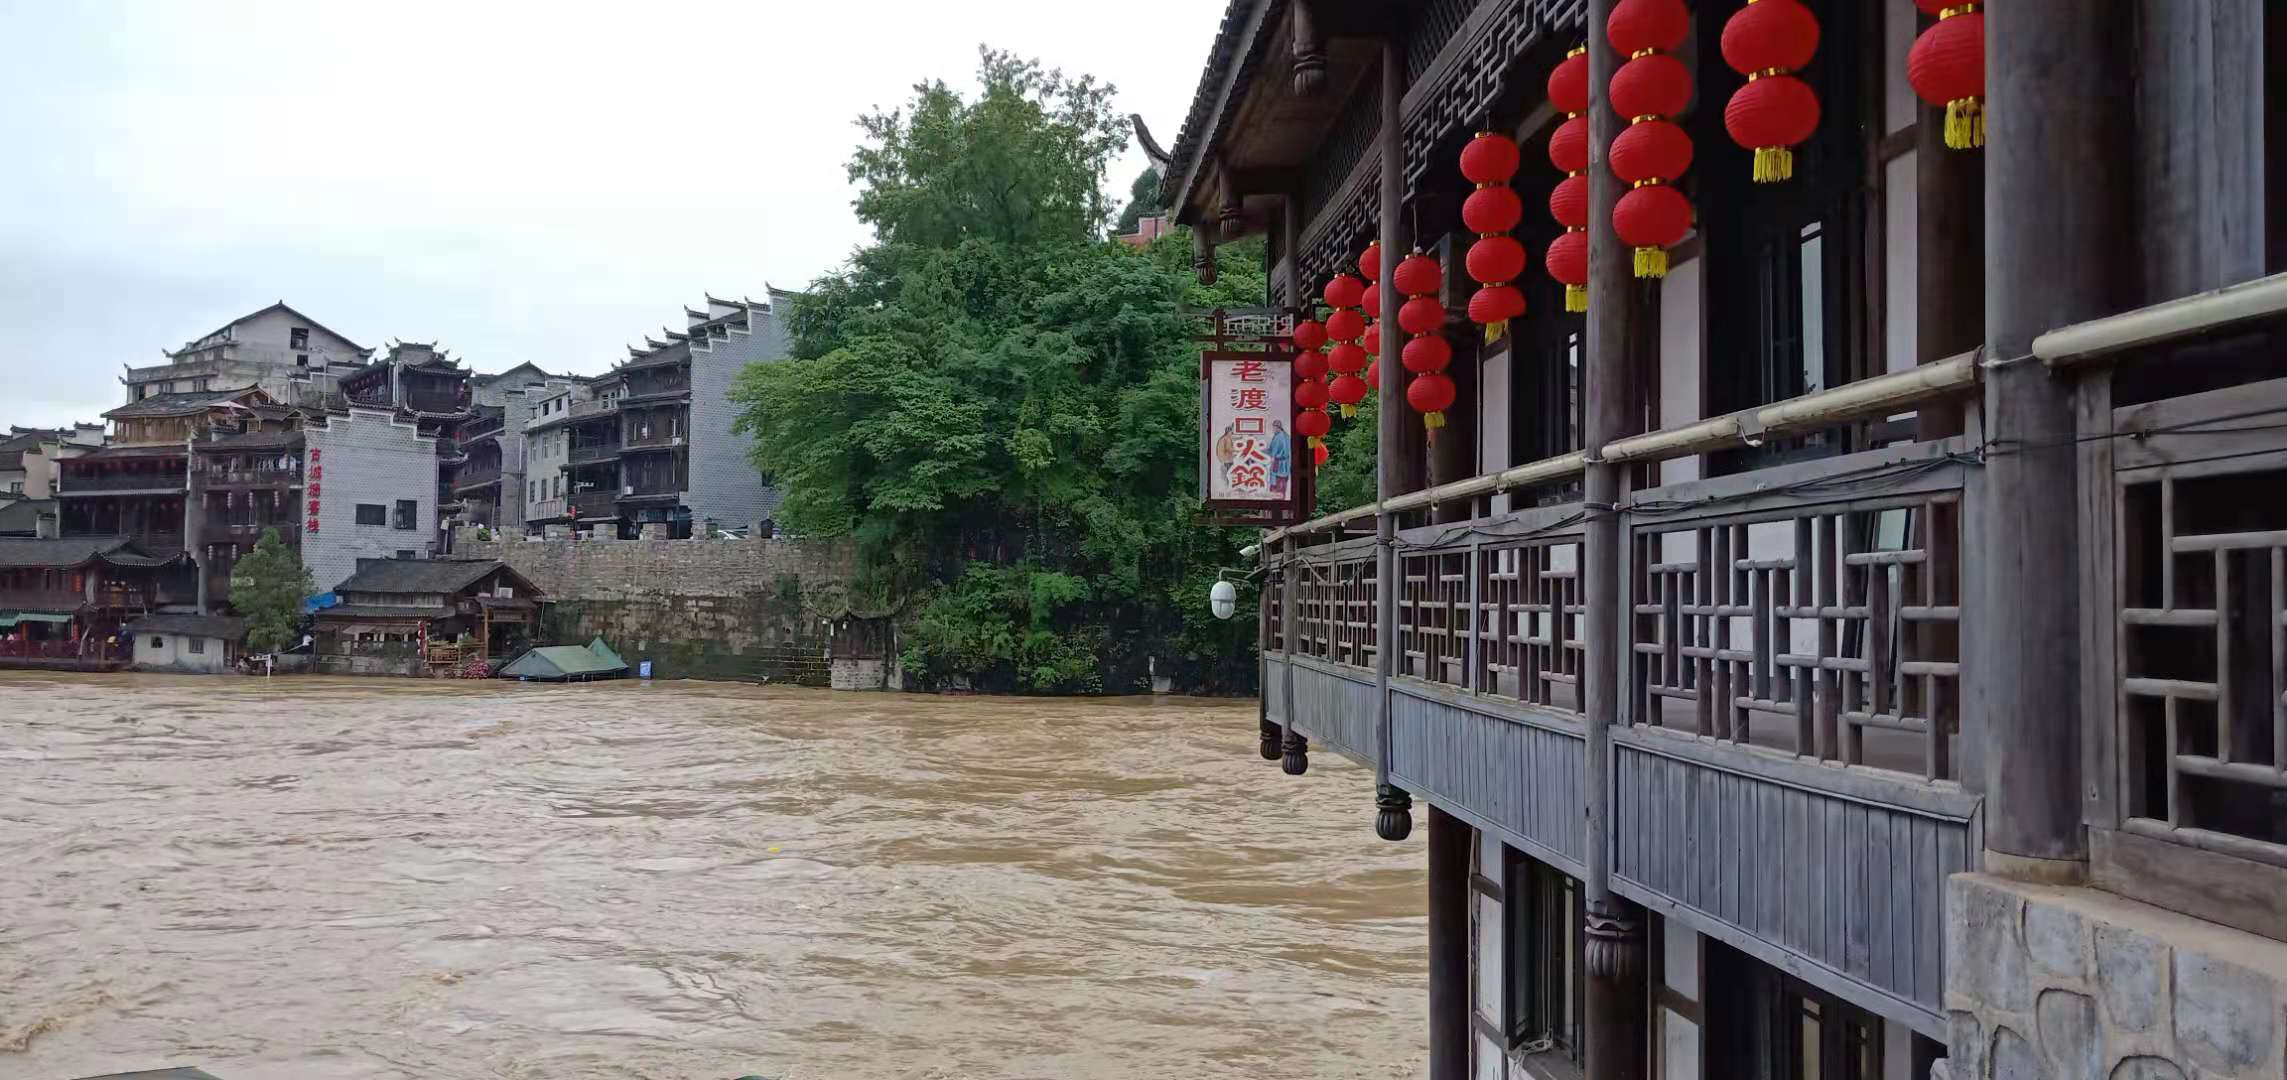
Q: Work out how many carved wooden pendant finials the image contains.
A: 7